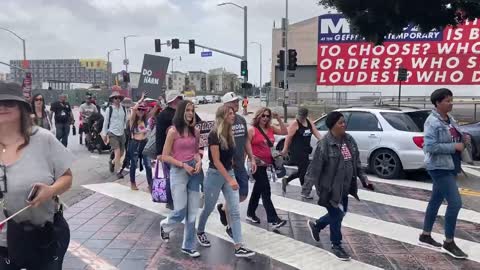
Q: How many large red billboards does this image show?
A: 1